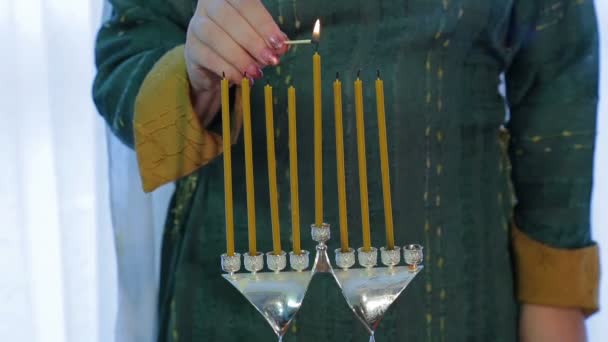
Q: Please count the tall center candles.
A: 1